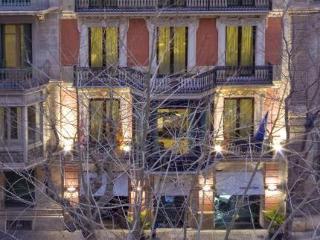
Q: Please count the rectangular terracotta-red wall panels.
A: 4